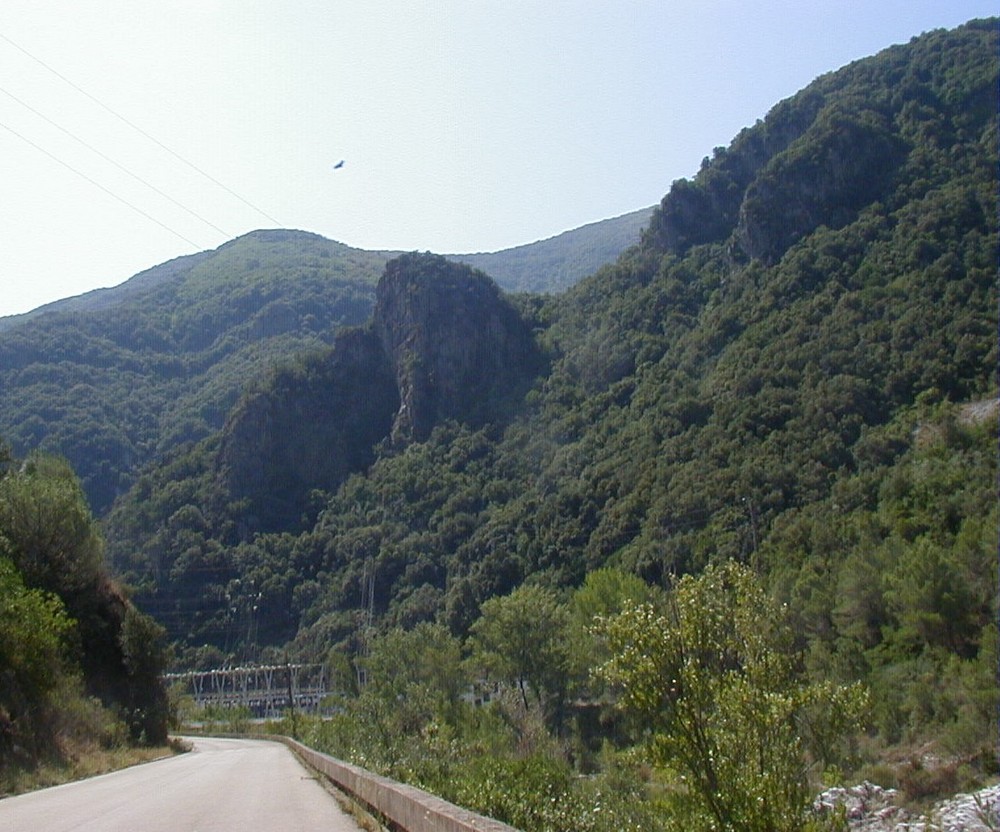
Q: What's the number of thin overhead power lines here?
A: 3